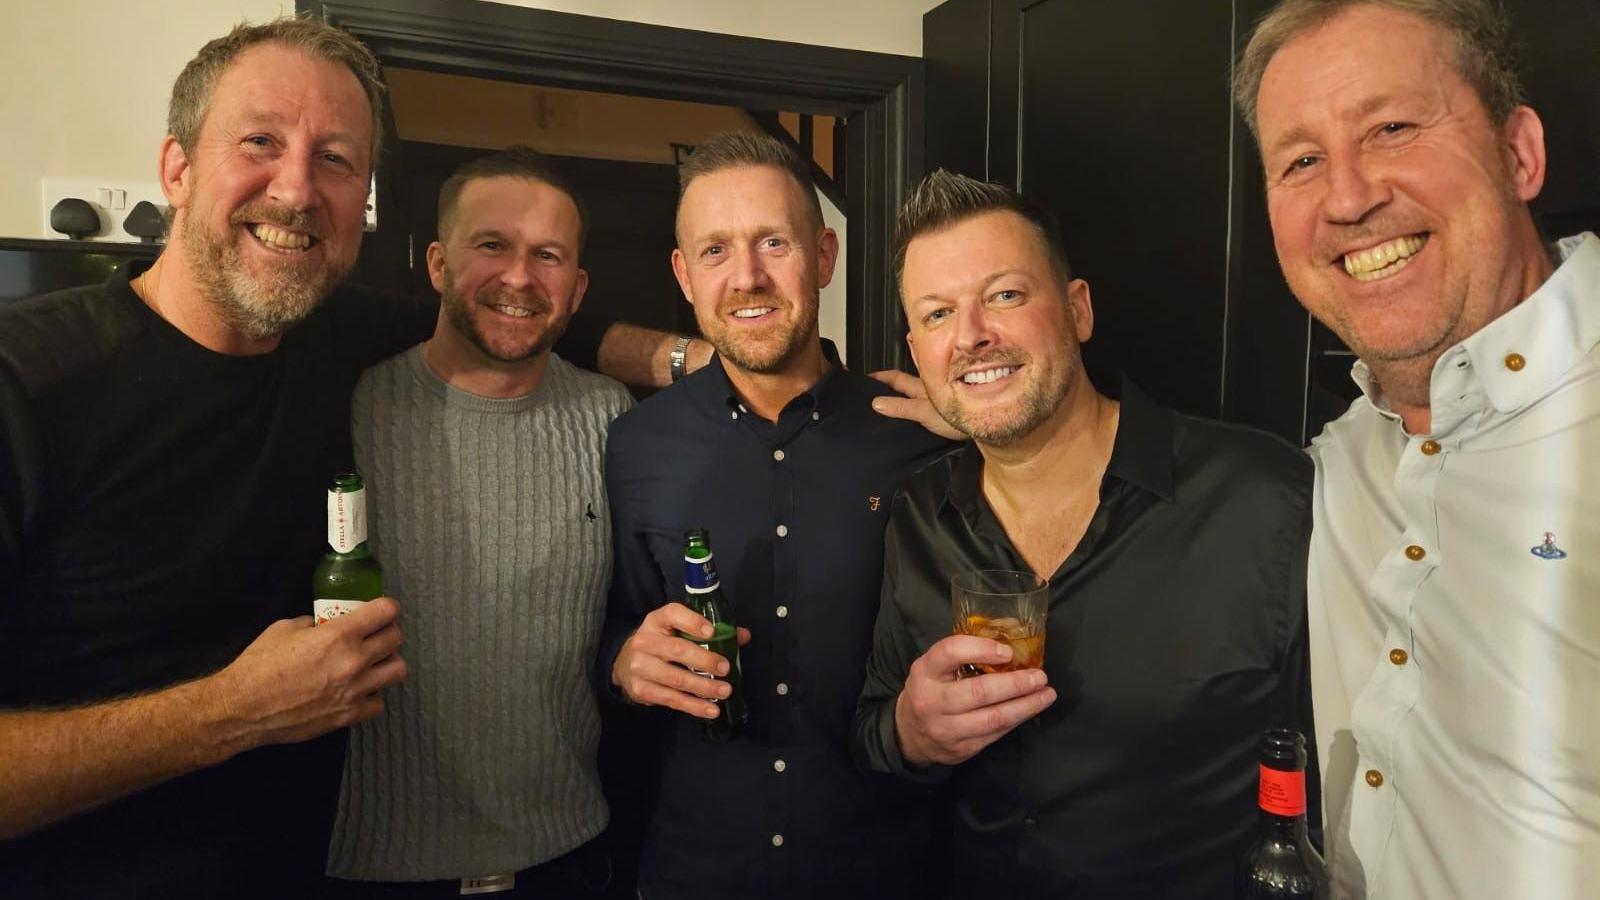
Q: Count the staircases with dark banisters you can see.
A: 1